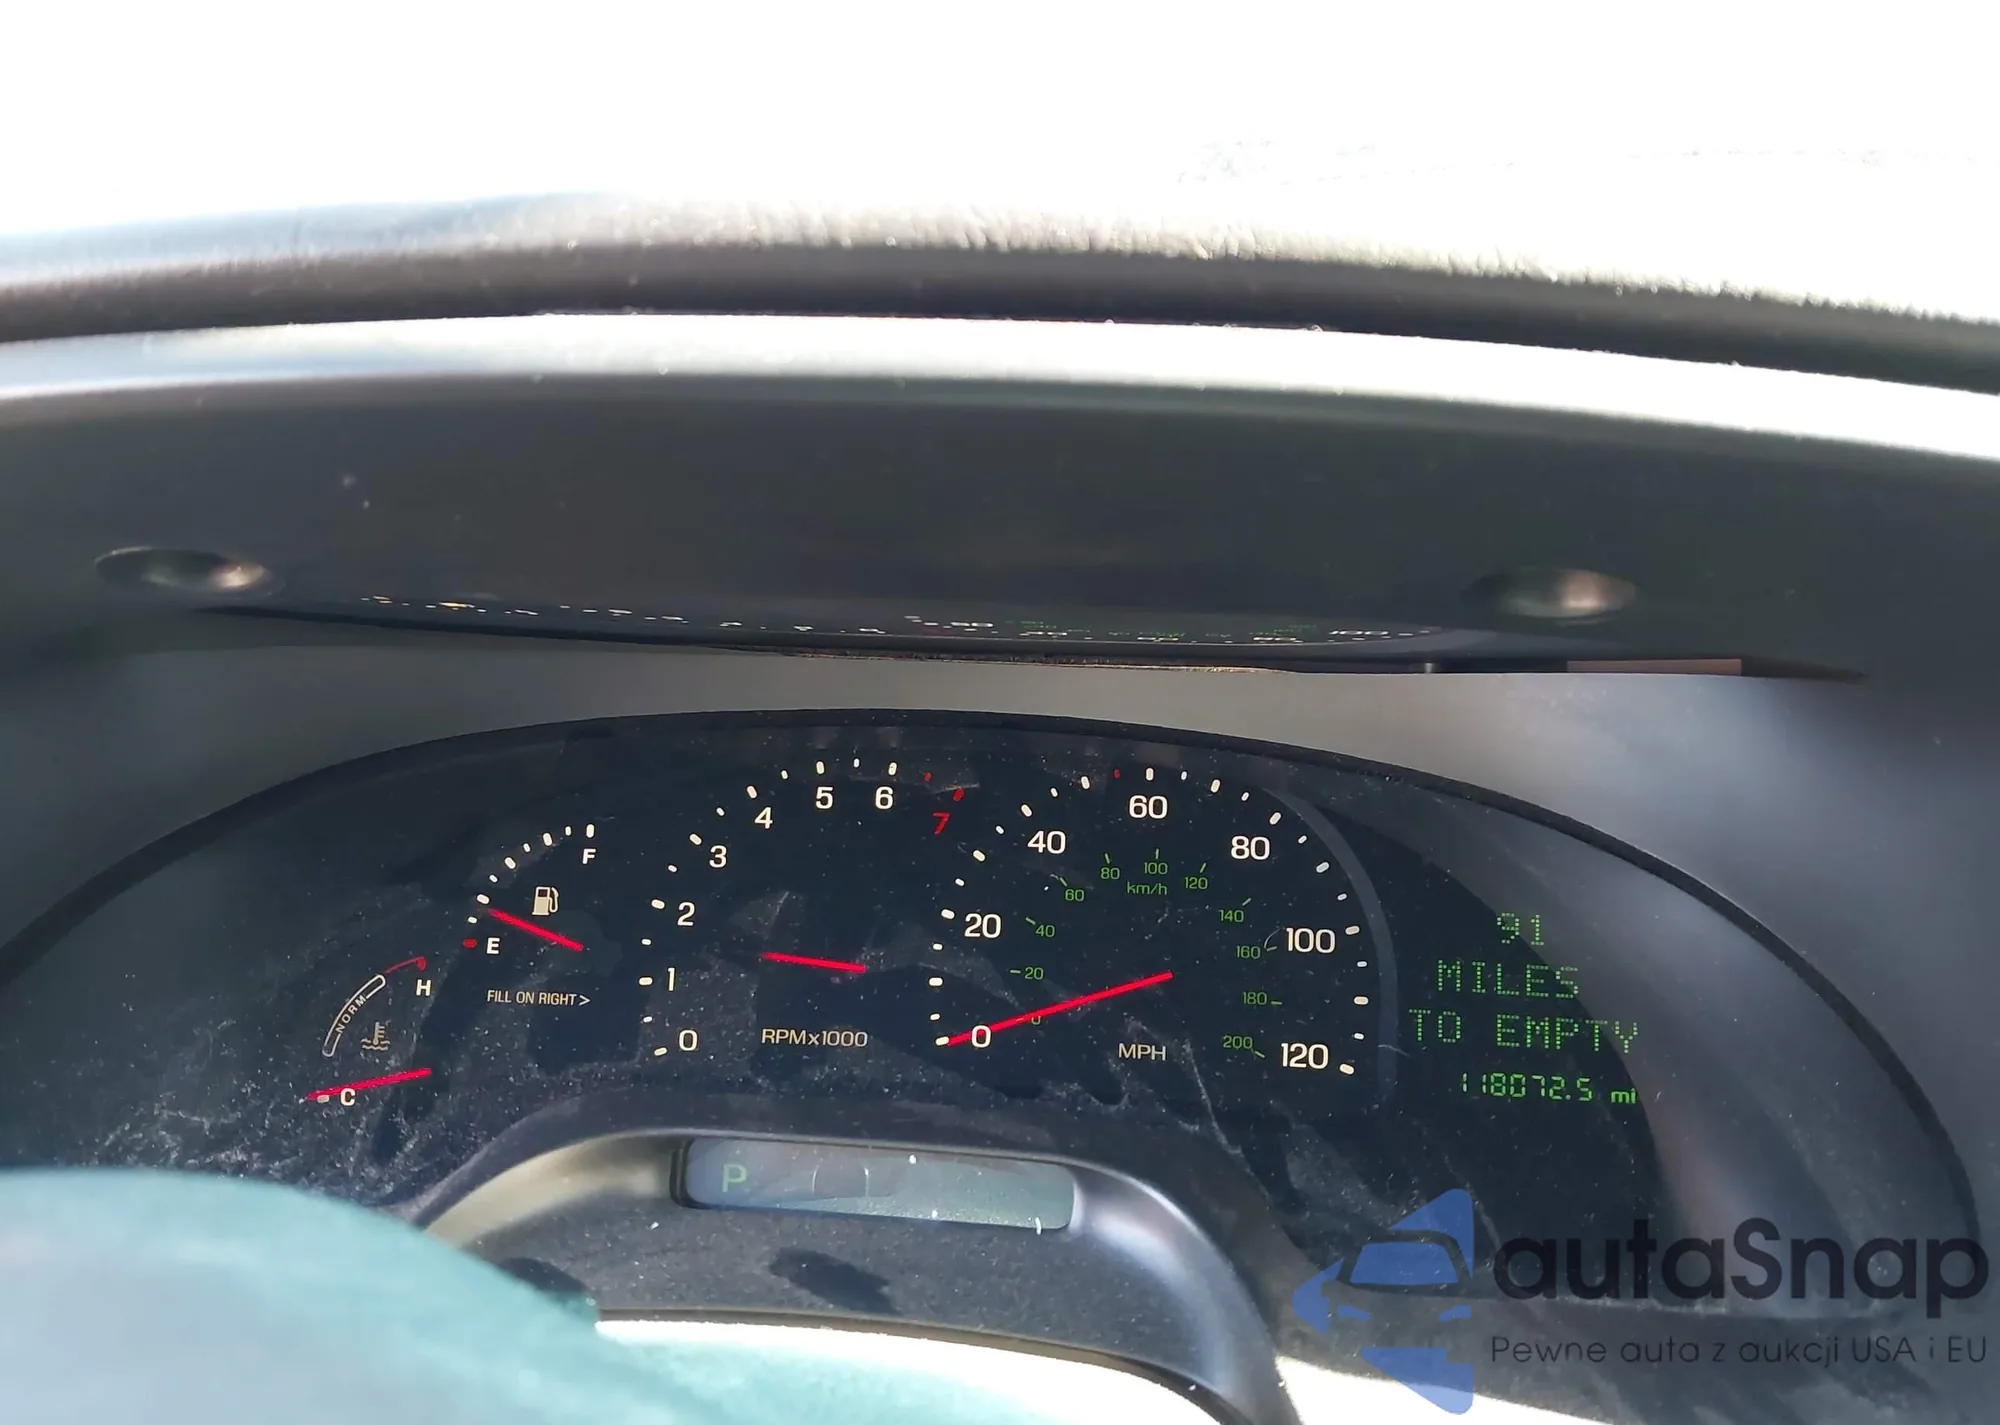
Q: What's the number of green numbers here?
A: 13